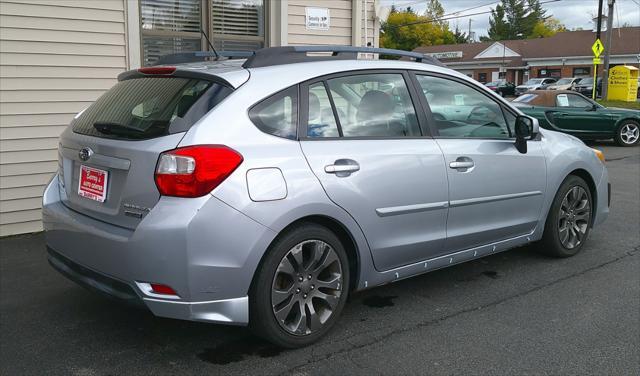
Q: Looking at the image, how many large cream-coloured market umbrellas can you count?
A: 0